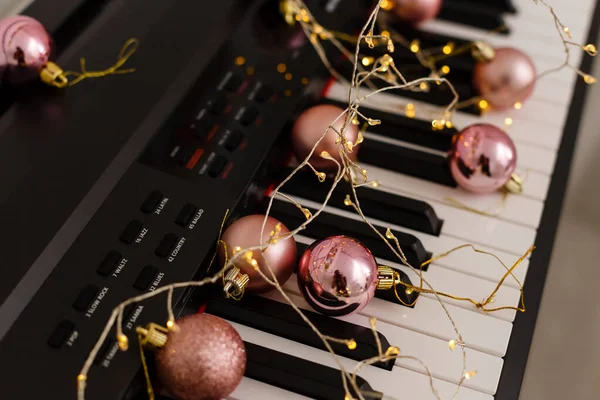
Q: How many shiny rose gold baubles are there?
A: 3